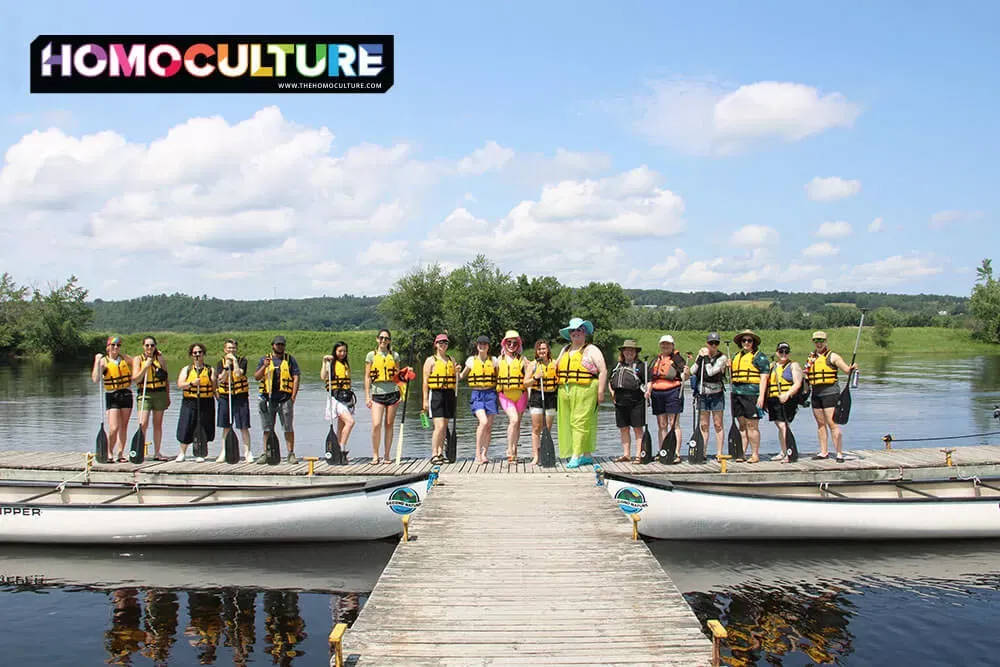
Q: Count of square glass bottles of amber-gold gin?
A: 0